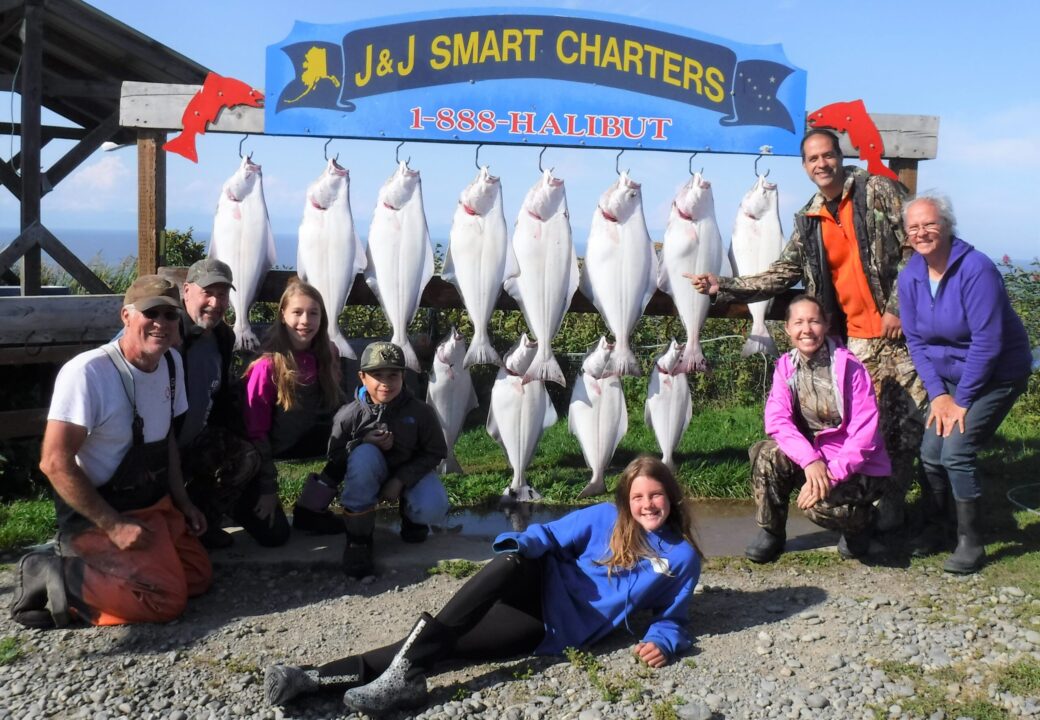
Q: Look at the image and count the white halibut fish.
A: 12